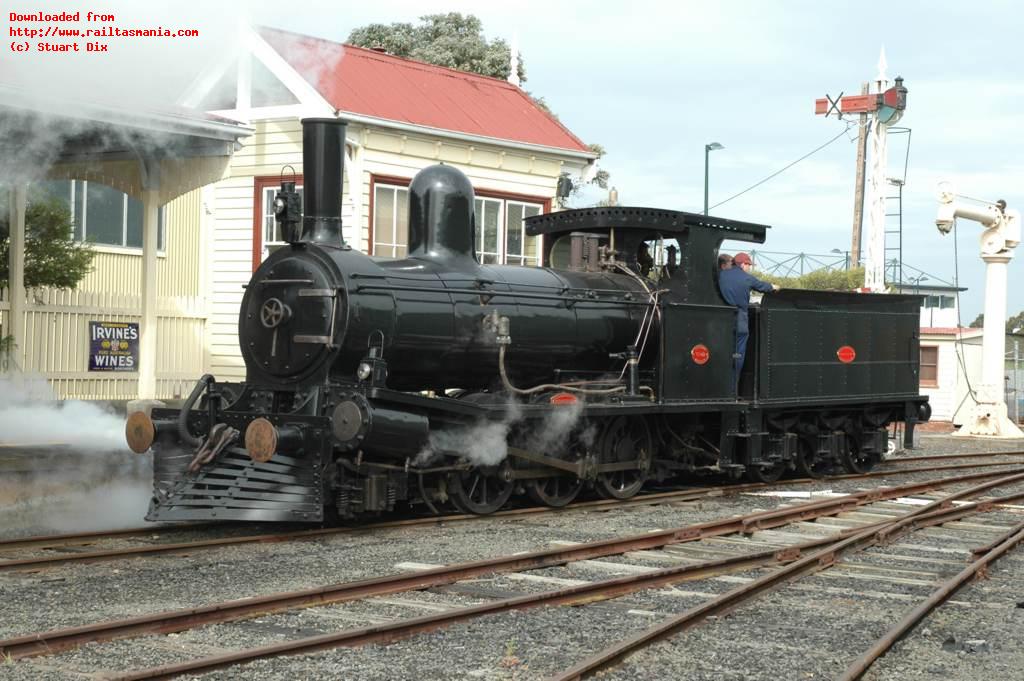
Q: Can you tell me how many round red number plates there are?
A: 2